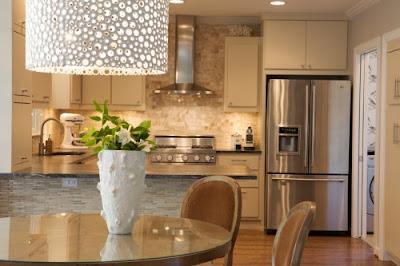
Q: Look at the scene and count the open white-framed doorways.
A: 1